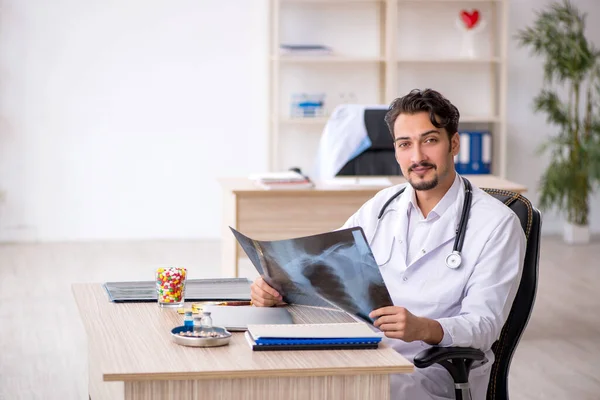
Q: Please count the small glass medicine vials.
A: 3